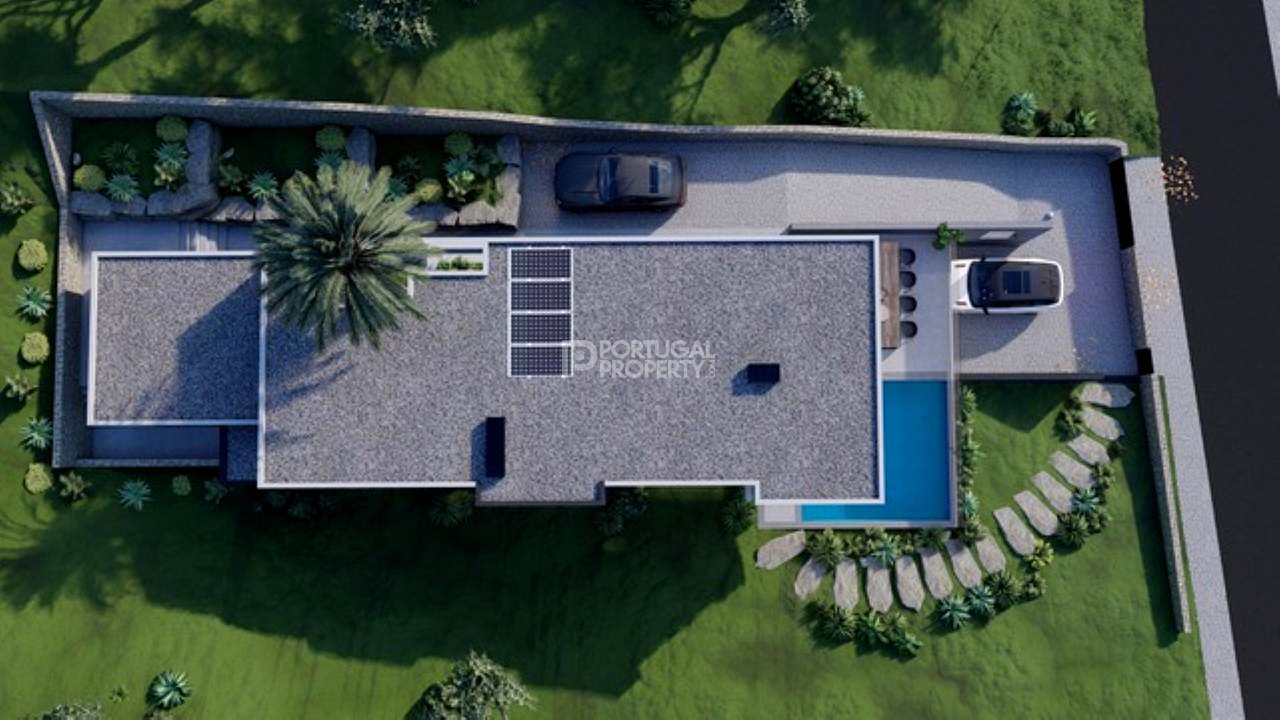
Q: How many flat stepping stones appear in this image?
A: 15